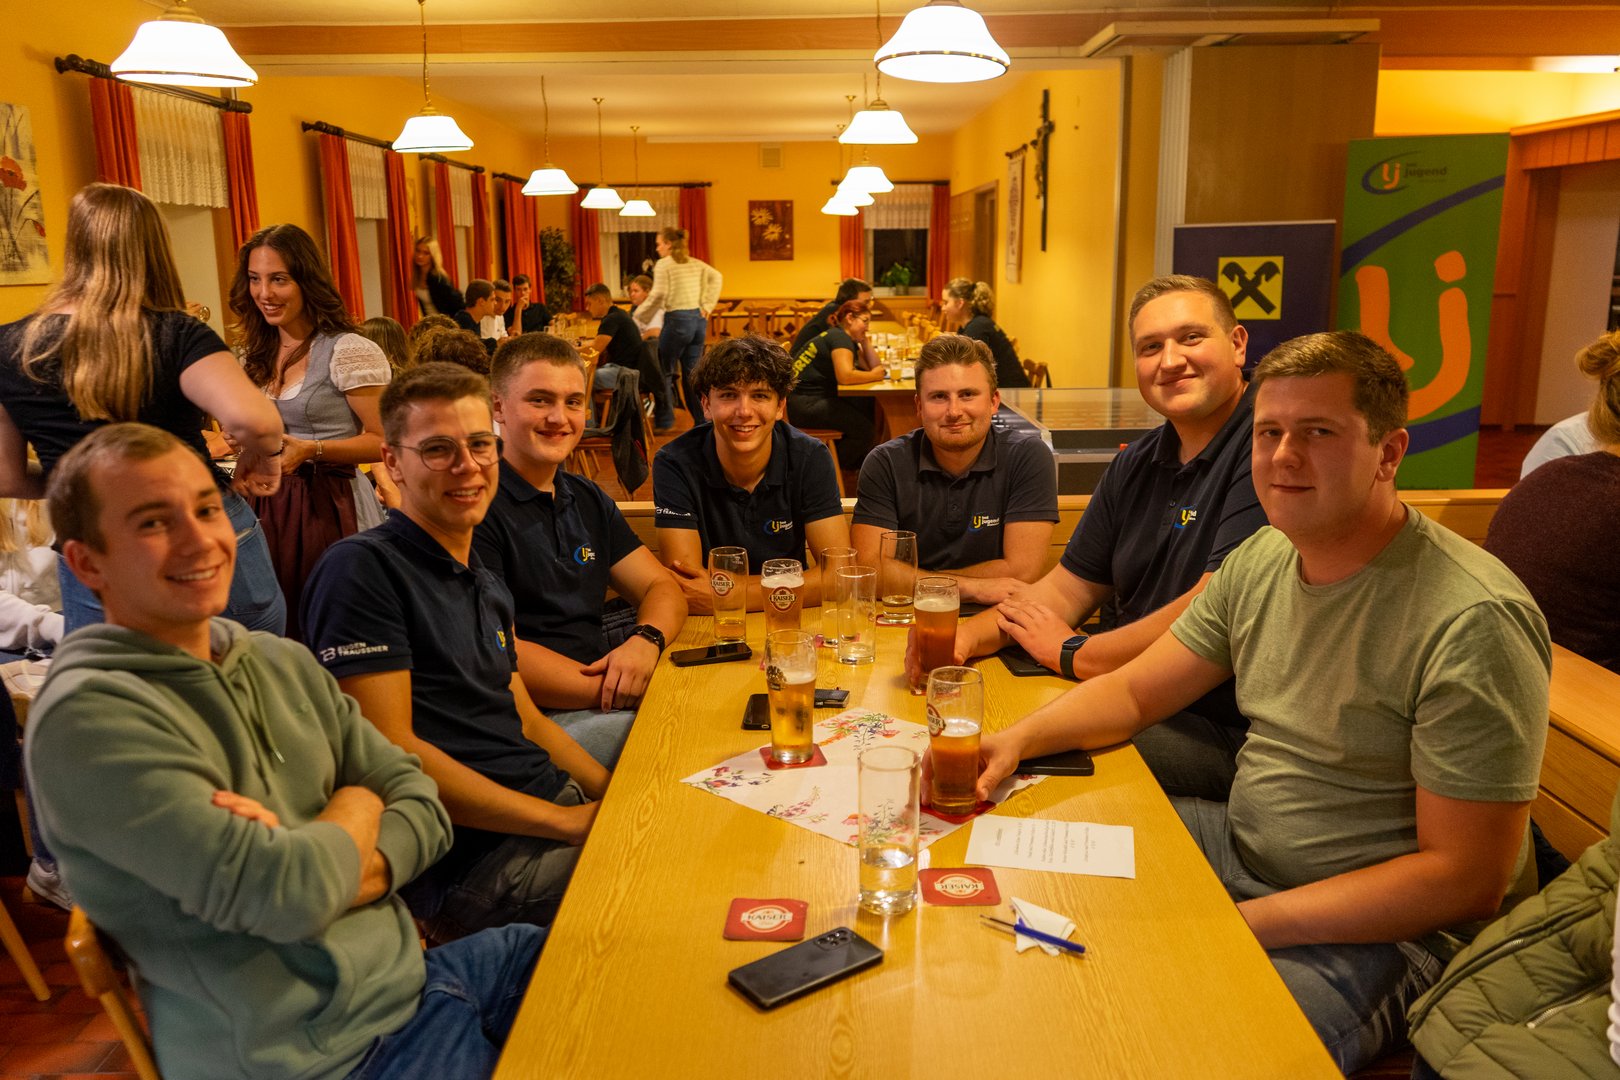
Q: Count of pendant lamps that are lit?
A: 10